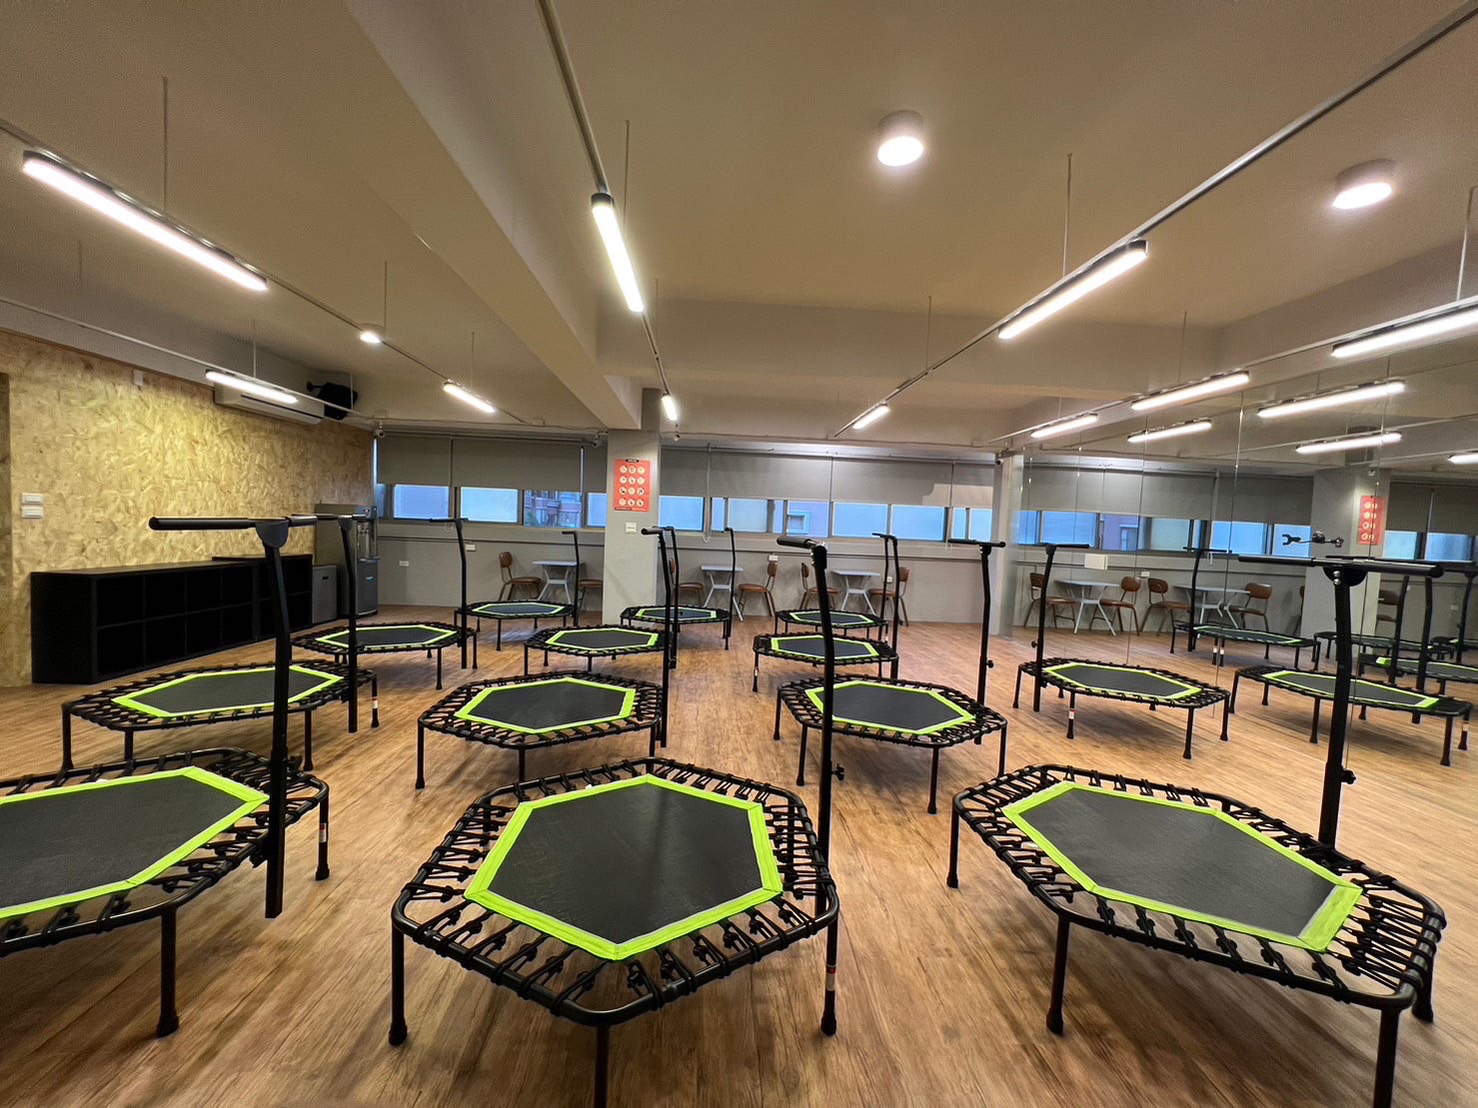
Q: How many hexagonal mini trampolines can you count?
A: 13